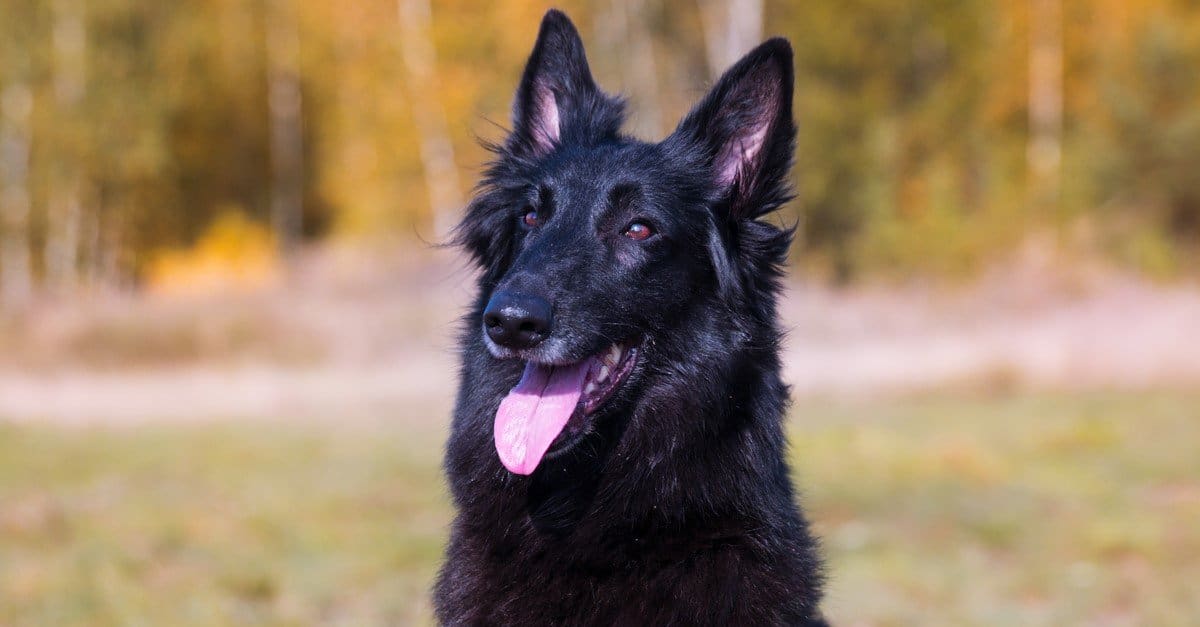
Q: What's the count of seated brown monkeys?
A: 0